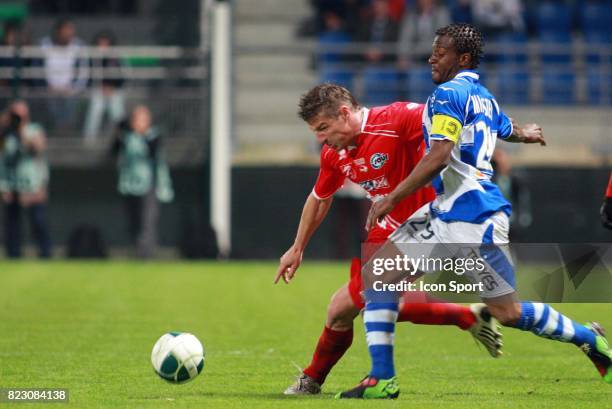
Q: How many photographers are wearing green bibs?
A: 2